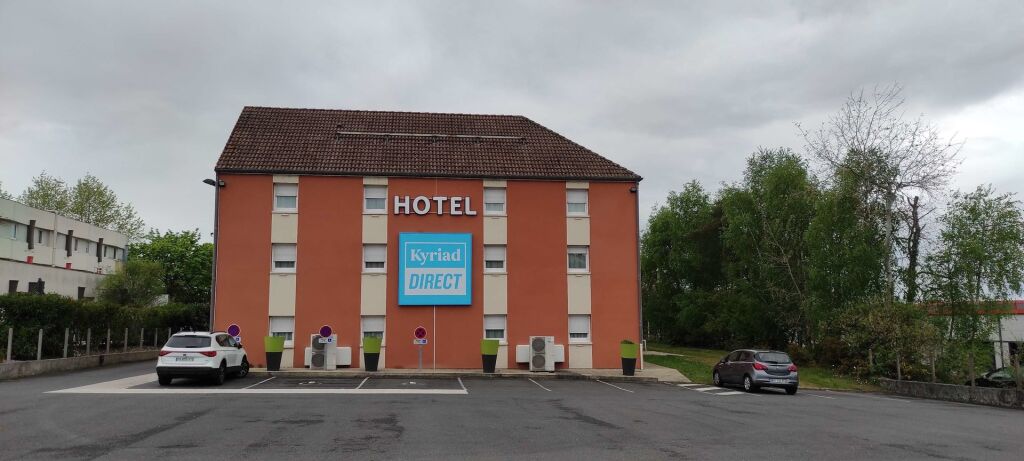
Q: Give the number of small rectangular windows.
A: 12